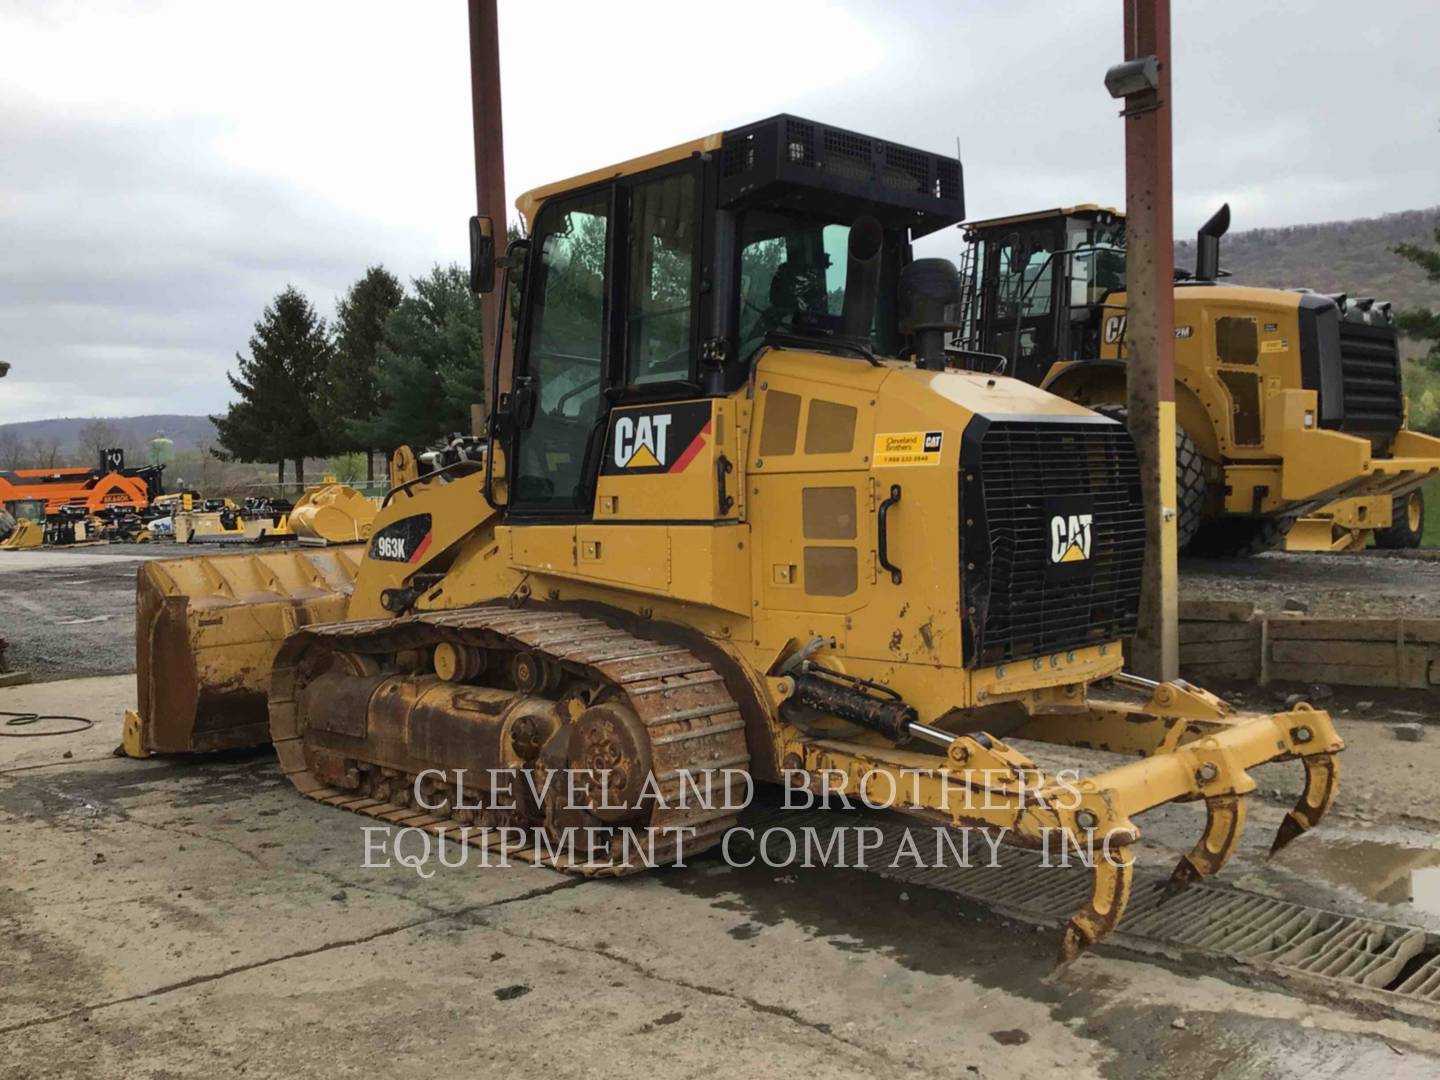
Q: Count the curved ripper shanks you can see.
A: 3